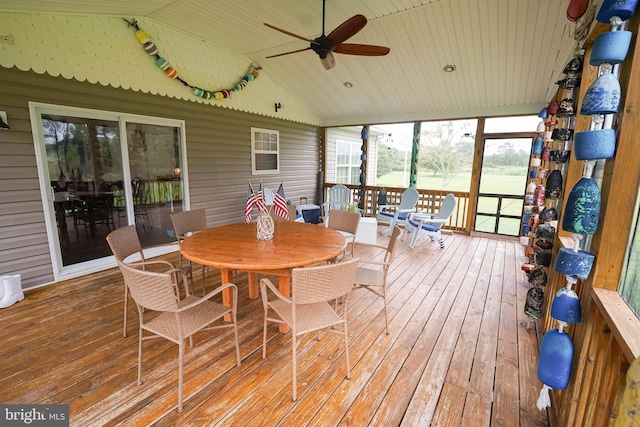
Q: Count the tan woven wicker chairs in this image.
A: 7